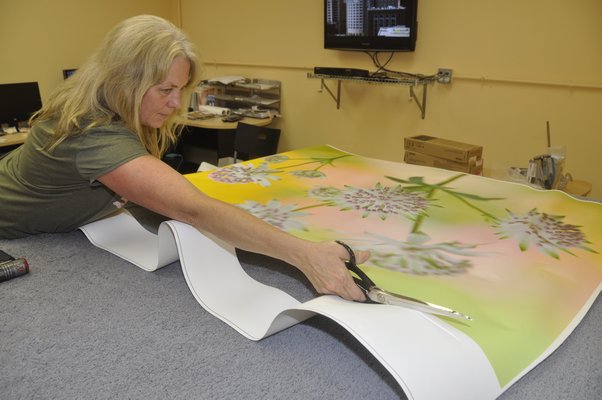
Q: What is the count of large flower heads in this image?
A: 5